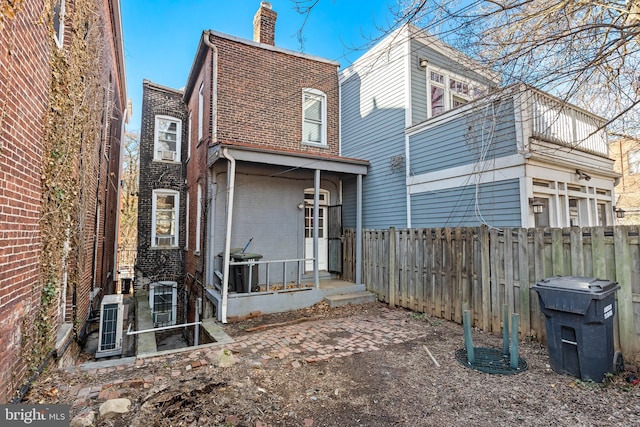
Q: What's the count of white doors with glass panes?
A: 1